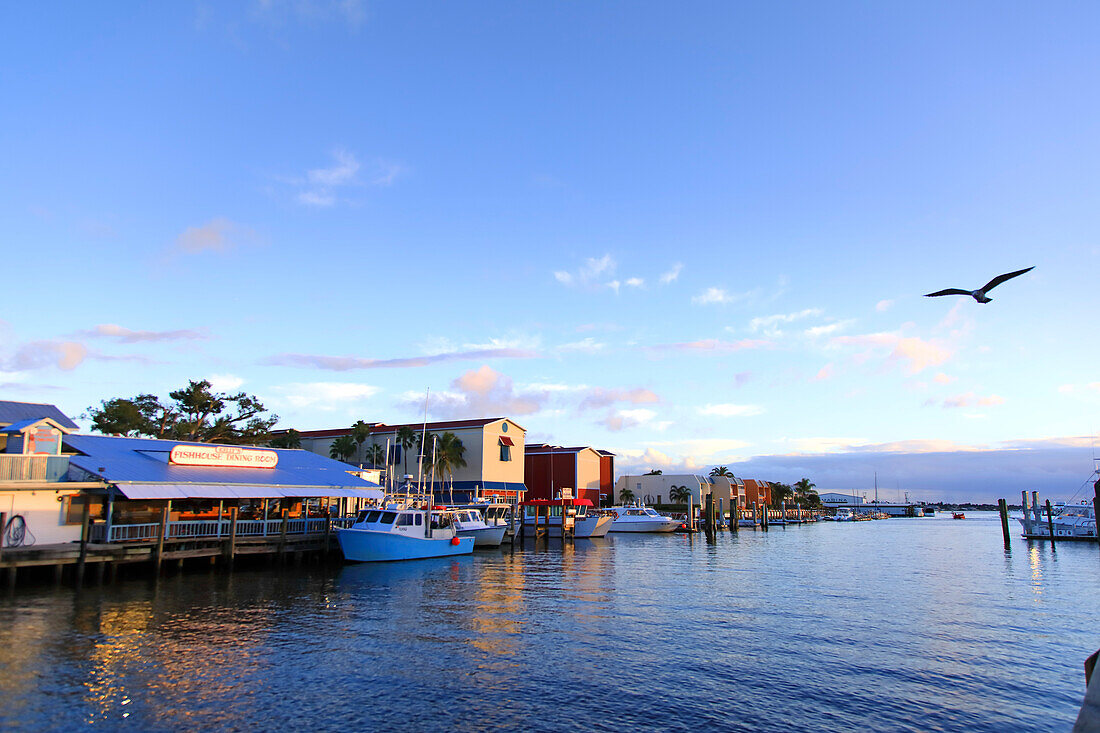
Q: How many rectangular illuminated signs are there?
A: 1